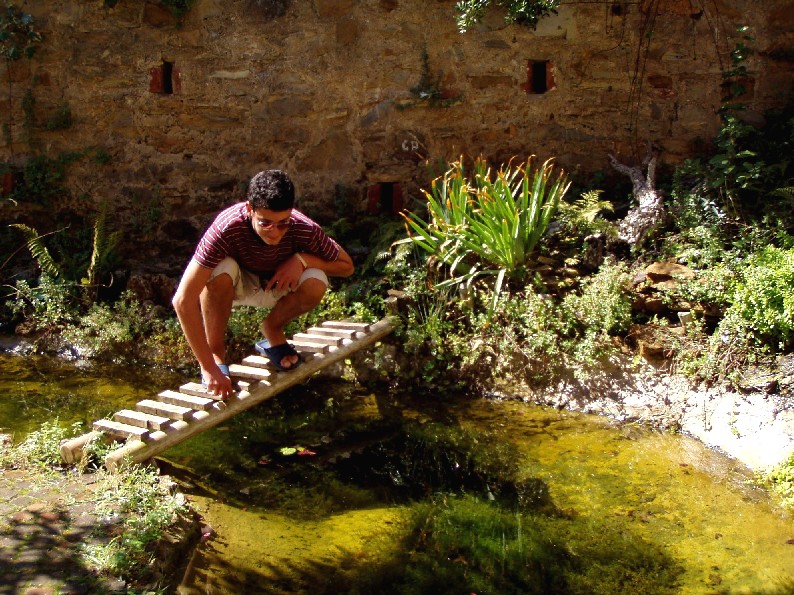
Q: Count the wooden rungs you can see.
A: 13